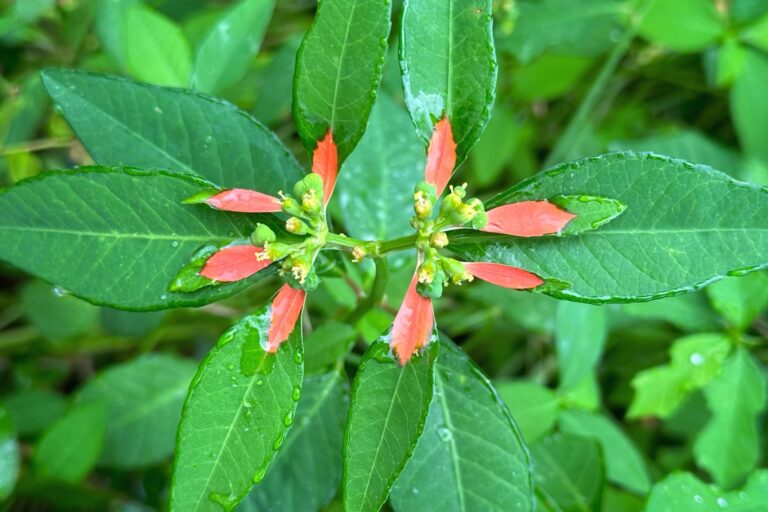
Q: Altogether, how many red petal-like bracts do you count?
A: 8